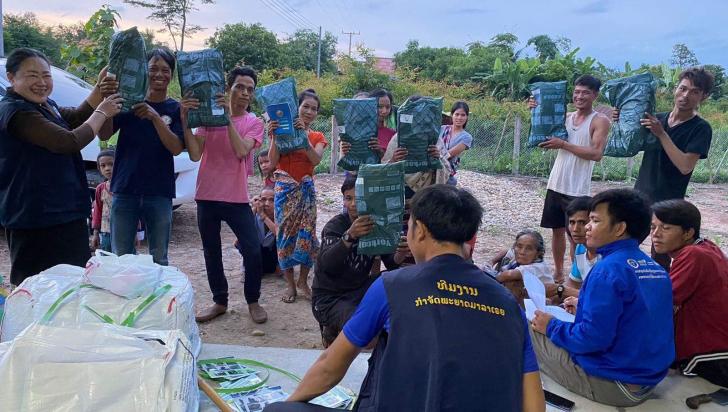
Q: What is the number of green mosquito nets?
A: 8